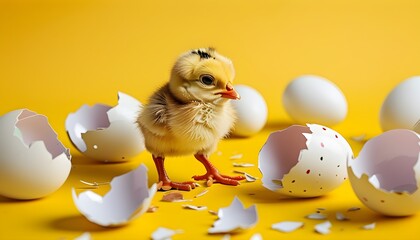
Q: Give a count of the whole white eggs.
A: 3